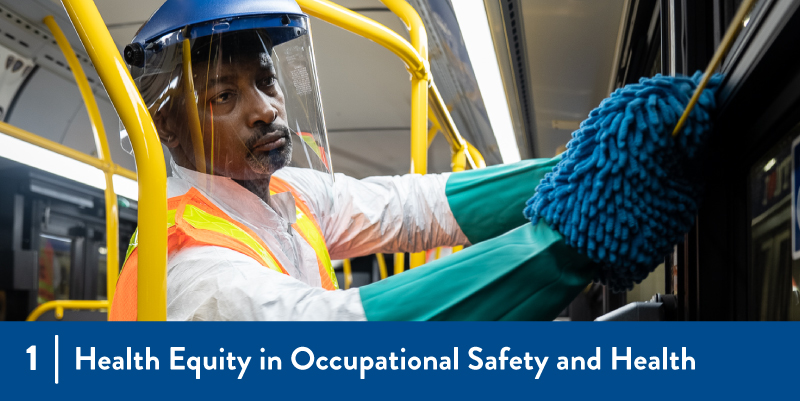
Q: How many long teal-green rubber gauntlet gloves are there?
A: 2